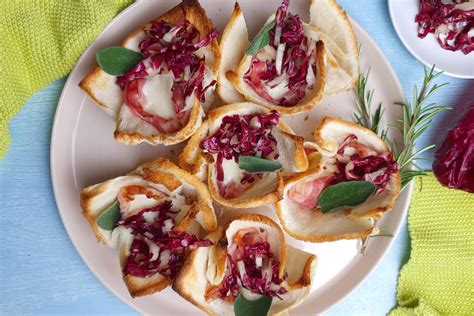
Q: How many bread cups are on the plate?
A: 6